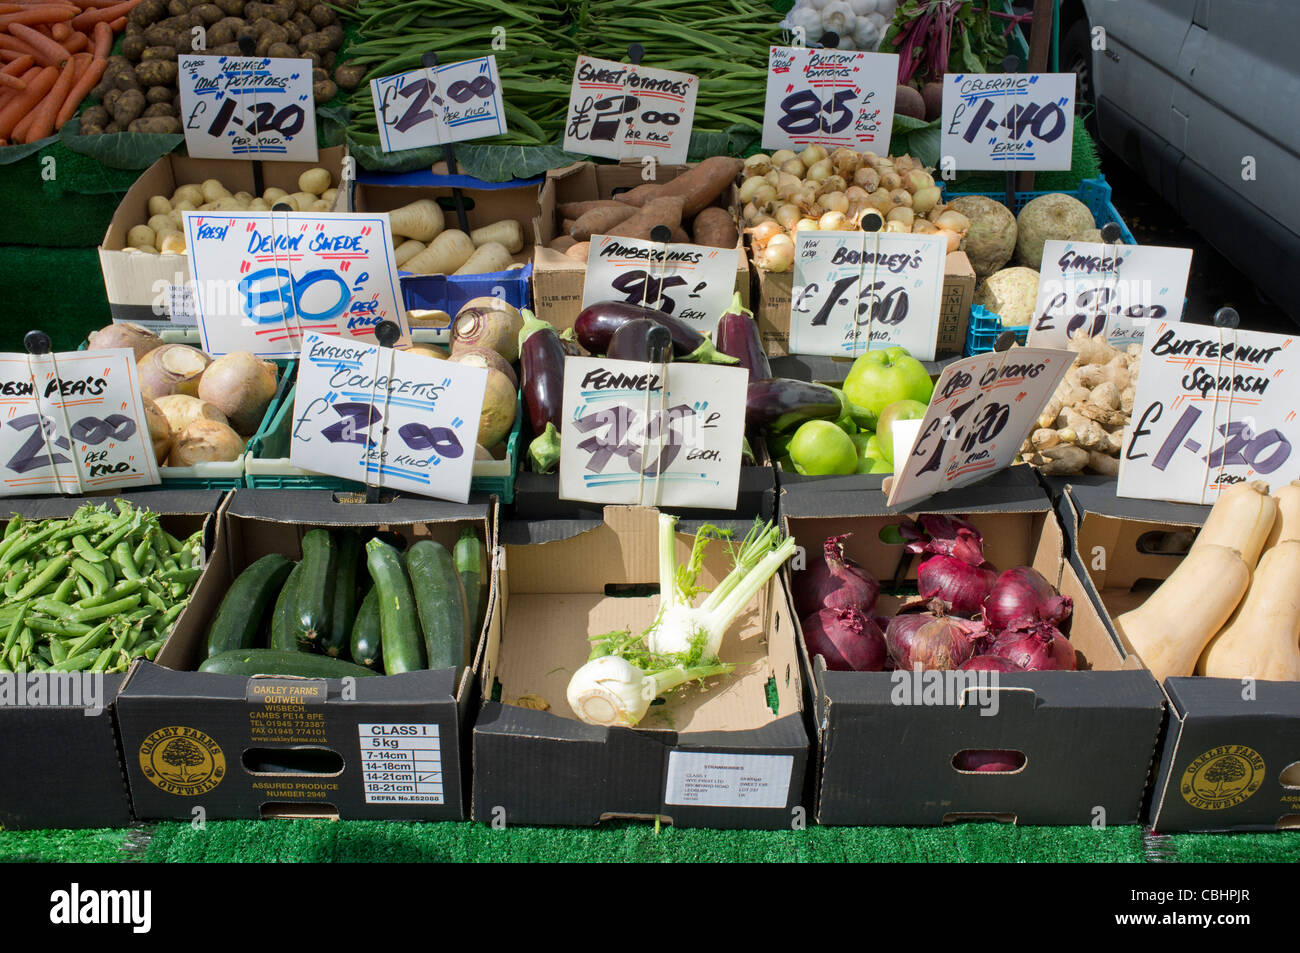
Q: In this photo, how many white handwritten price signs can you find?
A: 14